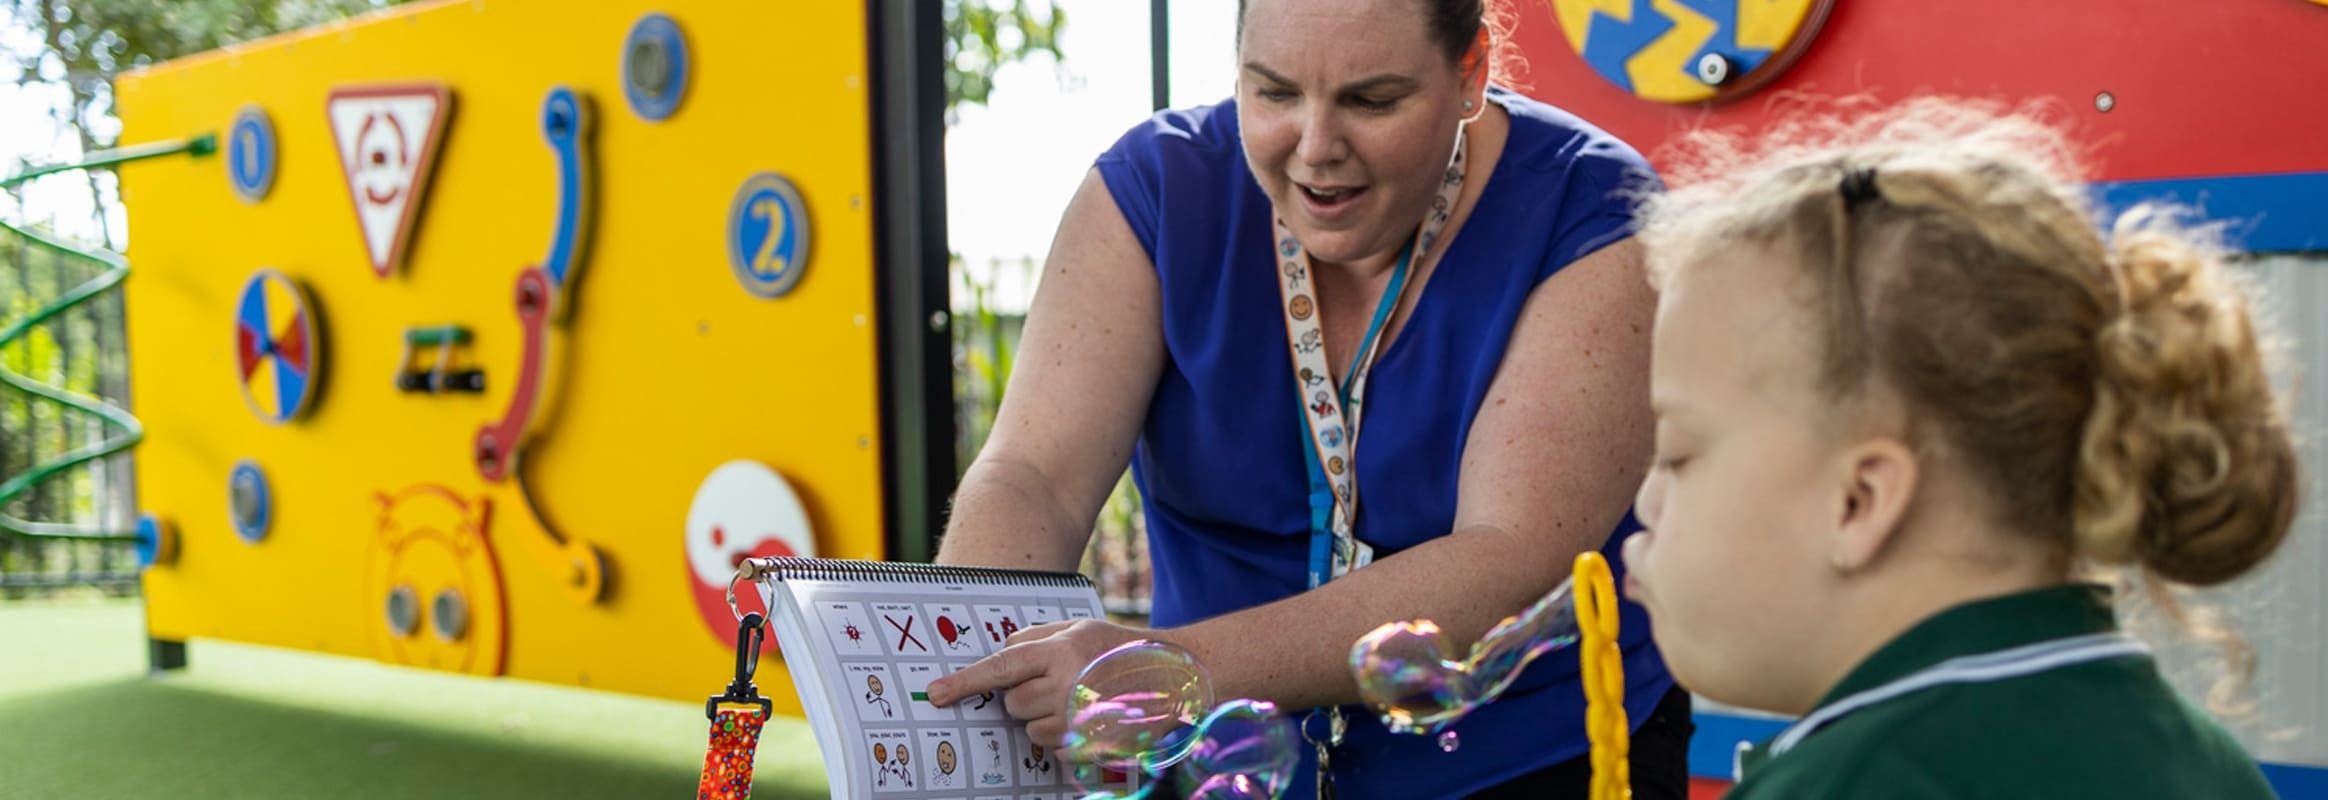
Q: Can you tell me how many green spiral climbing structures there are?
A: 1